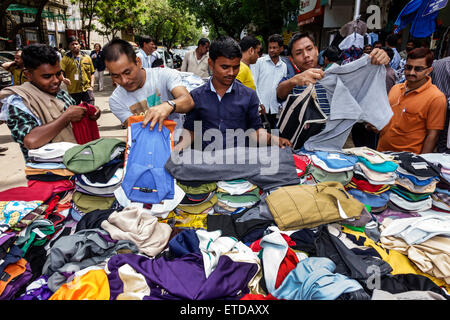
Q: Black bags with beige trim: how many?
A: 1